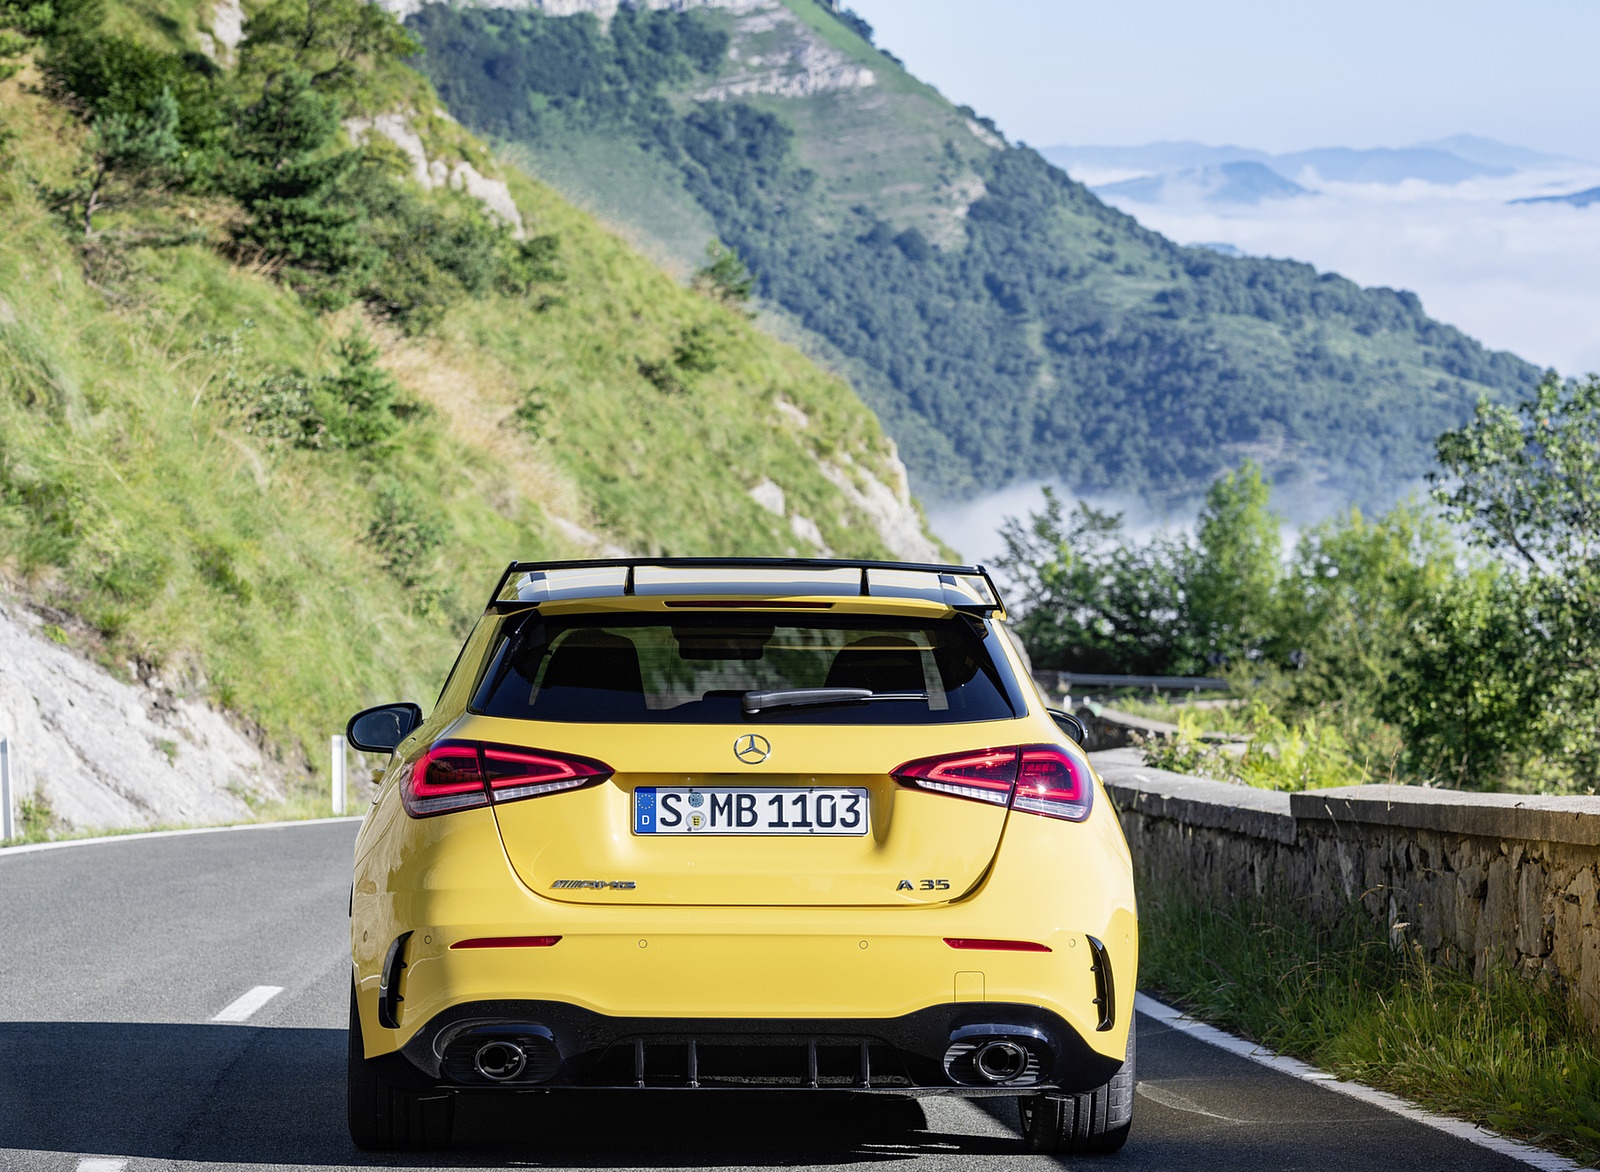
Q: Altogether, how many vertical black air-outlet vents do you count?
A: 2